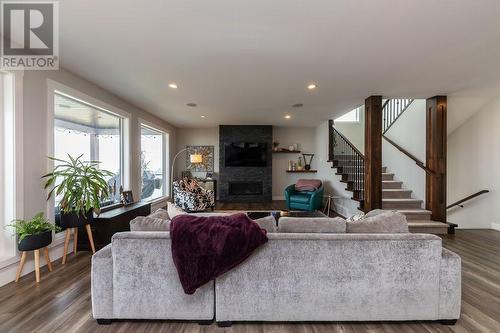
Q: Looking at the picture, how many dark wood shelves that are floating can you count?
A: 2